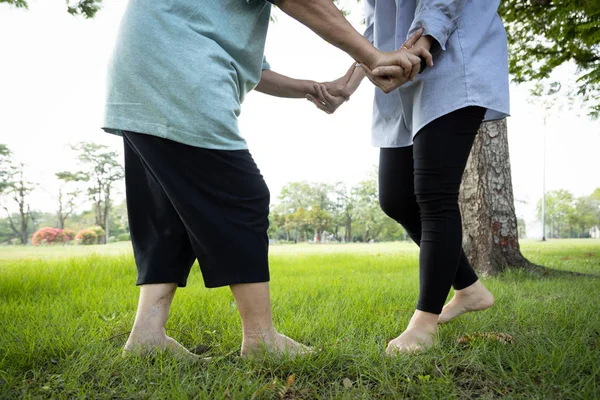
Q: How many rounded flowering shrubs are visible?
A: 2